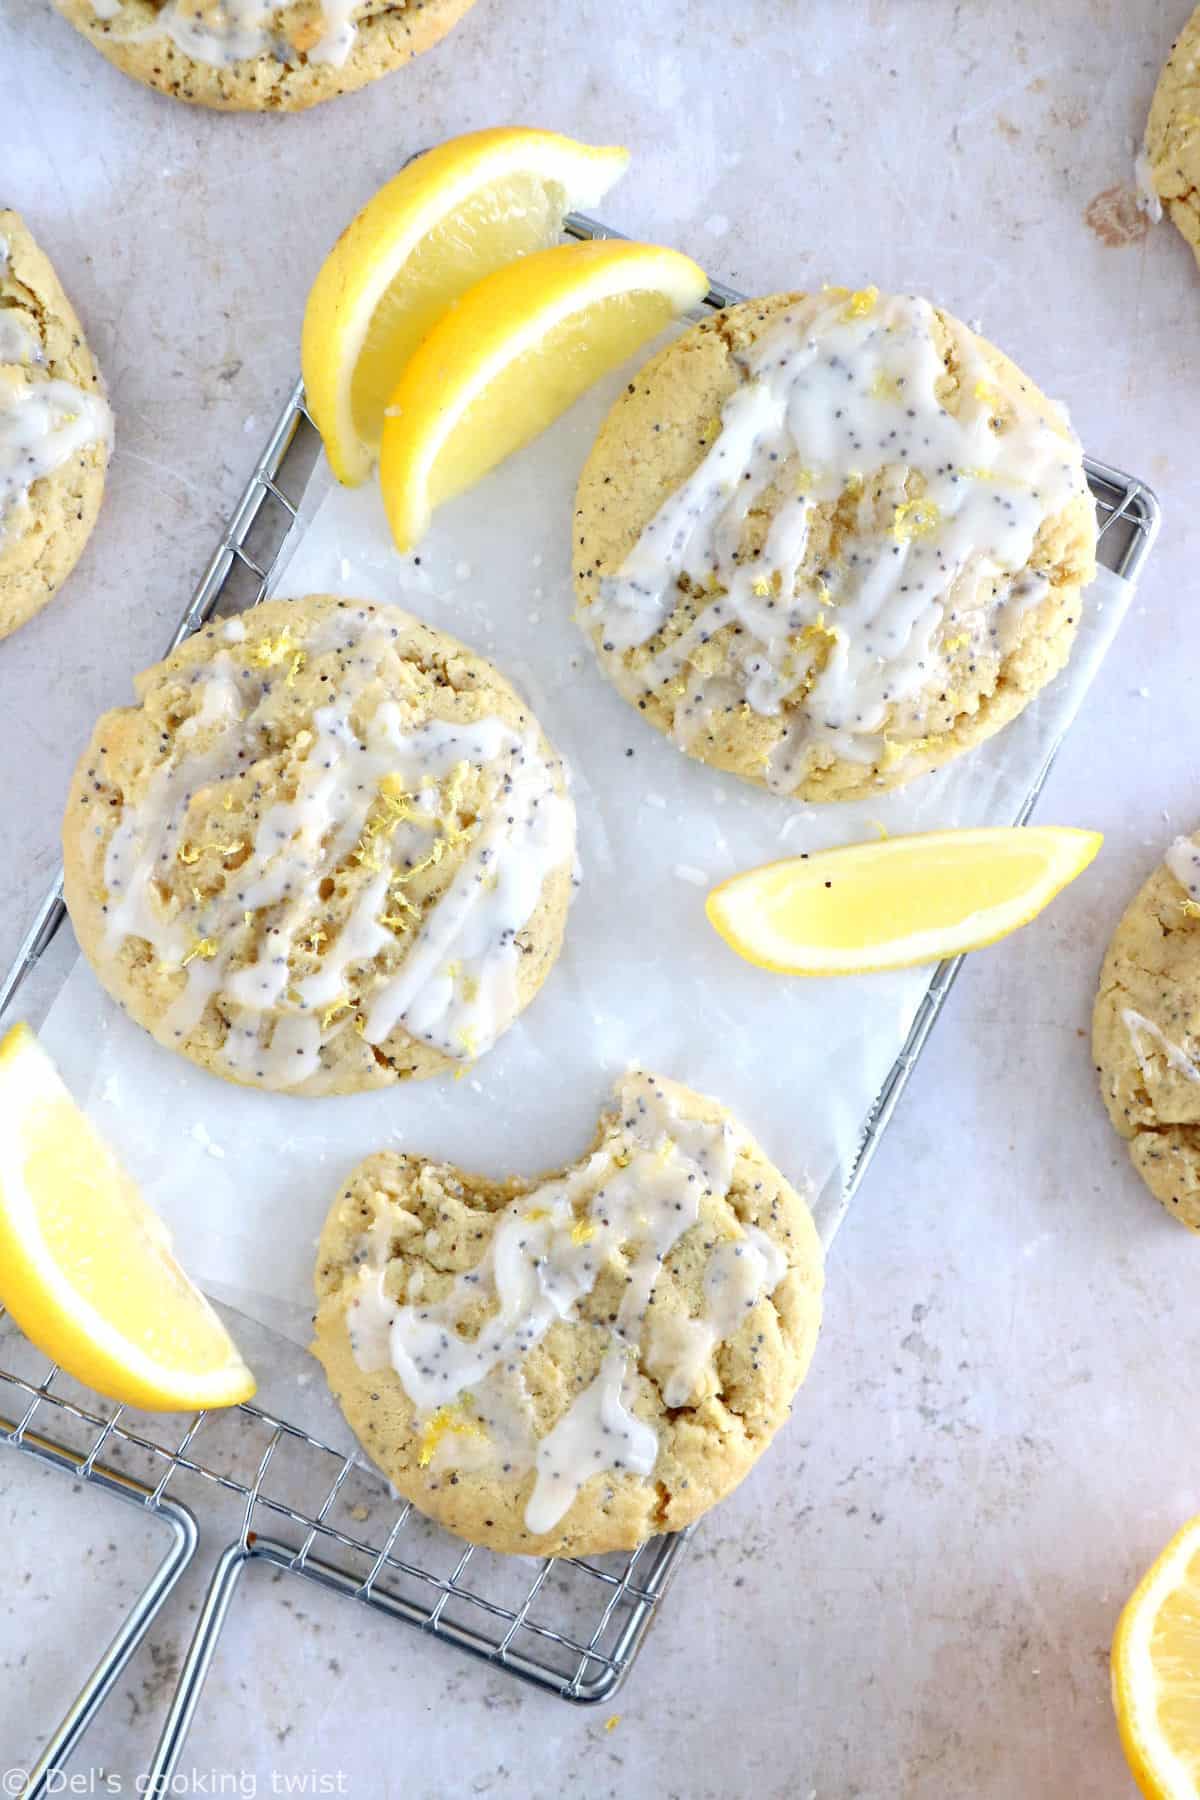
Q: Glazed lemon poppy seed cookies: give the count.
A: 7